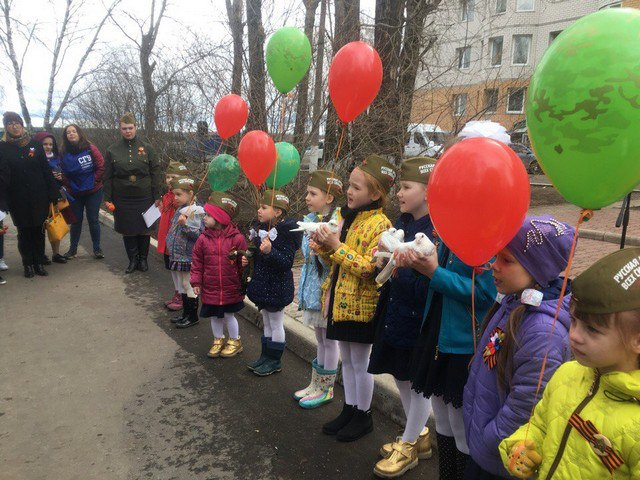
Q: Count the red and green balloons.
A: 8